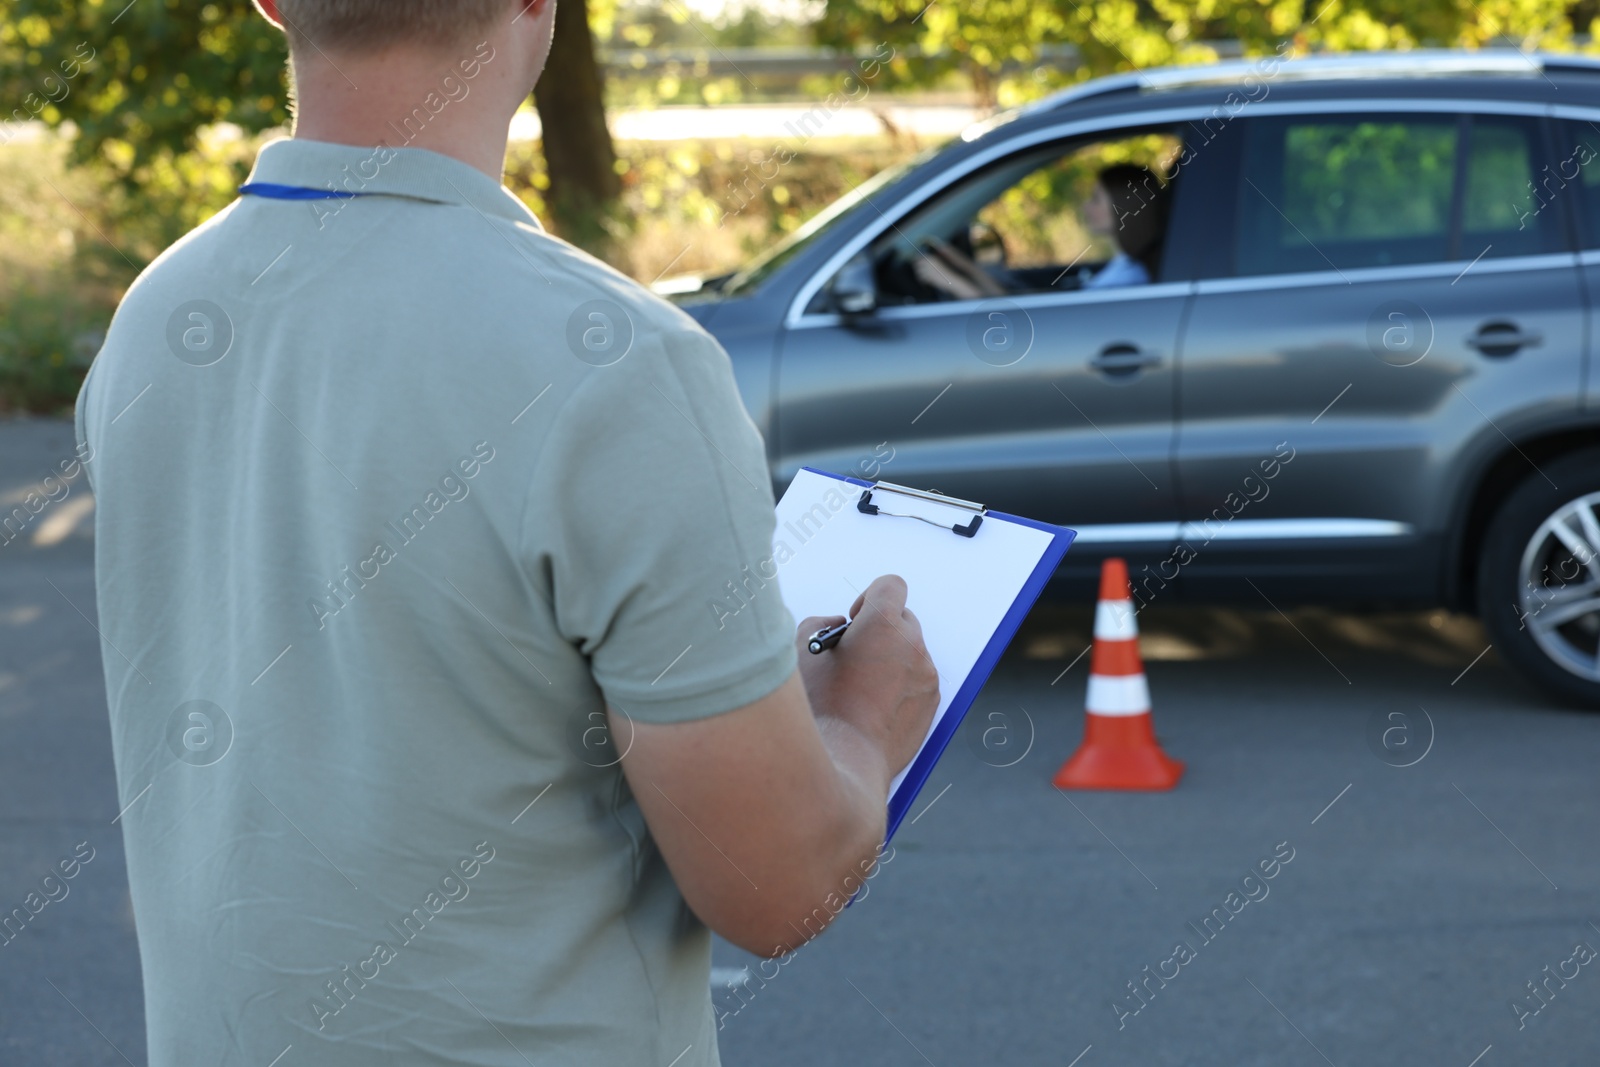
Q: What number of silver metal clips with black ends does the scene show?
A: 1